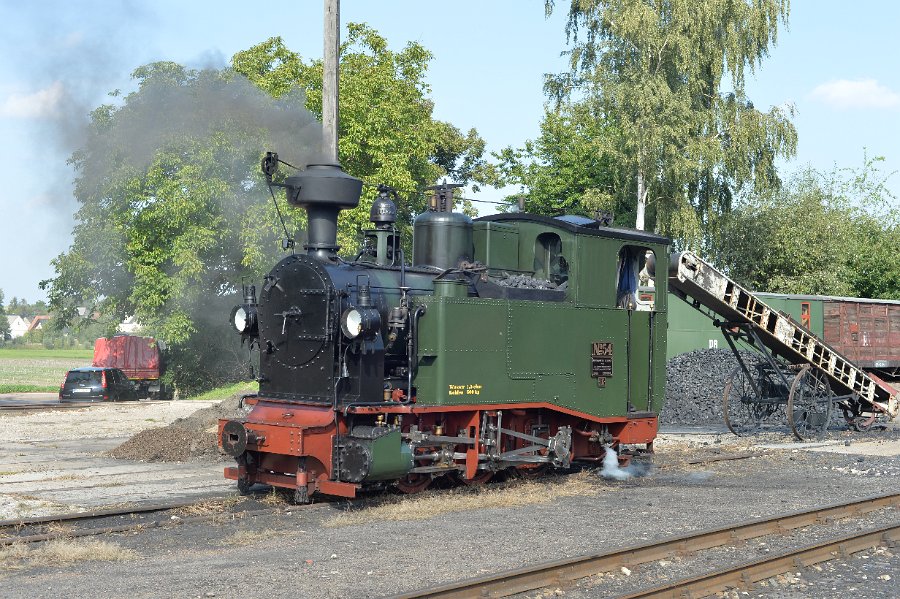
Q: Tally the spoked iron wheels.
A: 2